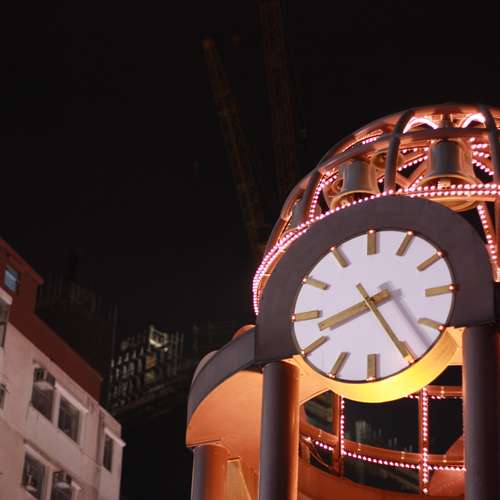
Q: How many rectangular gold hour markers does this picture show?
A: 12